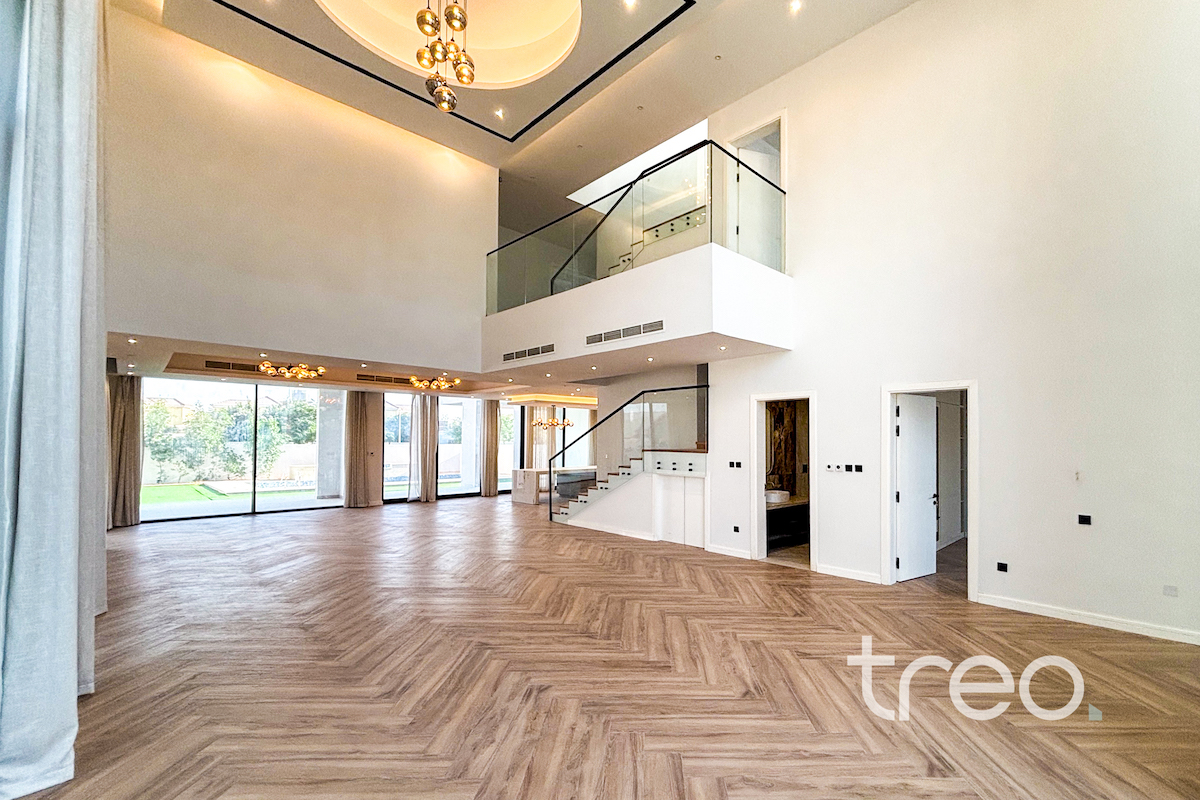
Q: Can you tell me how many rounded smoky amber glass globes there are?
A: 9